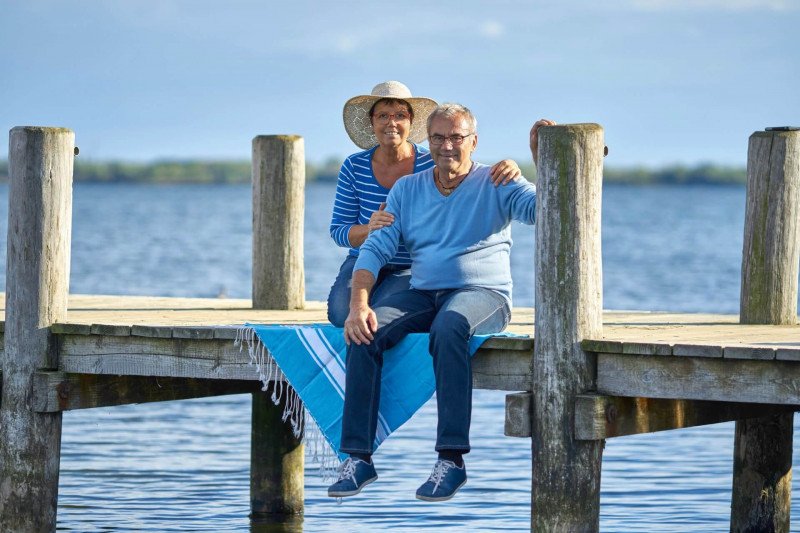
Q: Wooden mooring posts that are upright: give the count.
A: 4